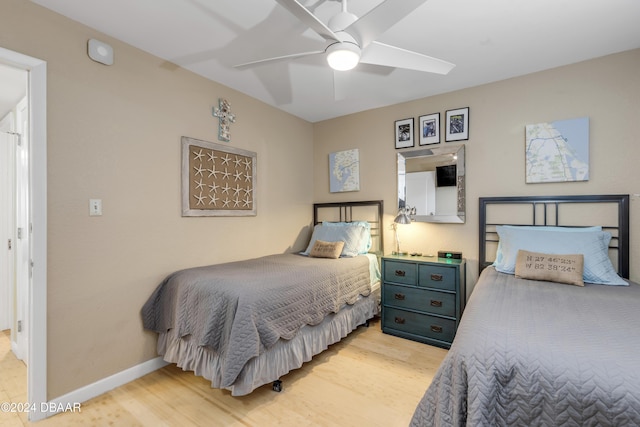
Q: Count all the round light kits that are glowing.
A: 1